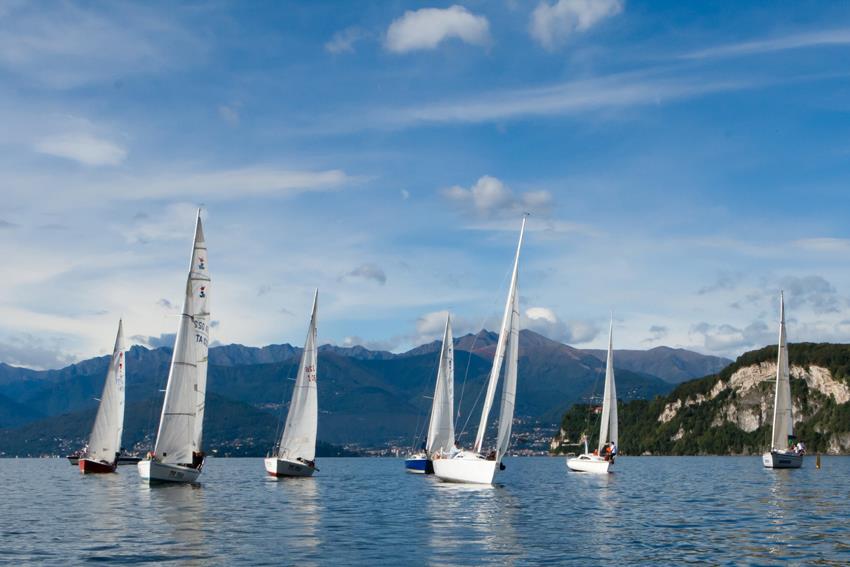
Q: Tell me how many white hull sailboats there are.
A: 5